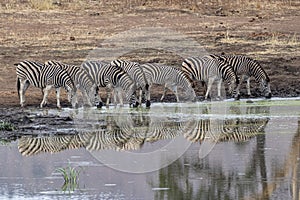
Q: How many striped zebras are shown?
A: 7